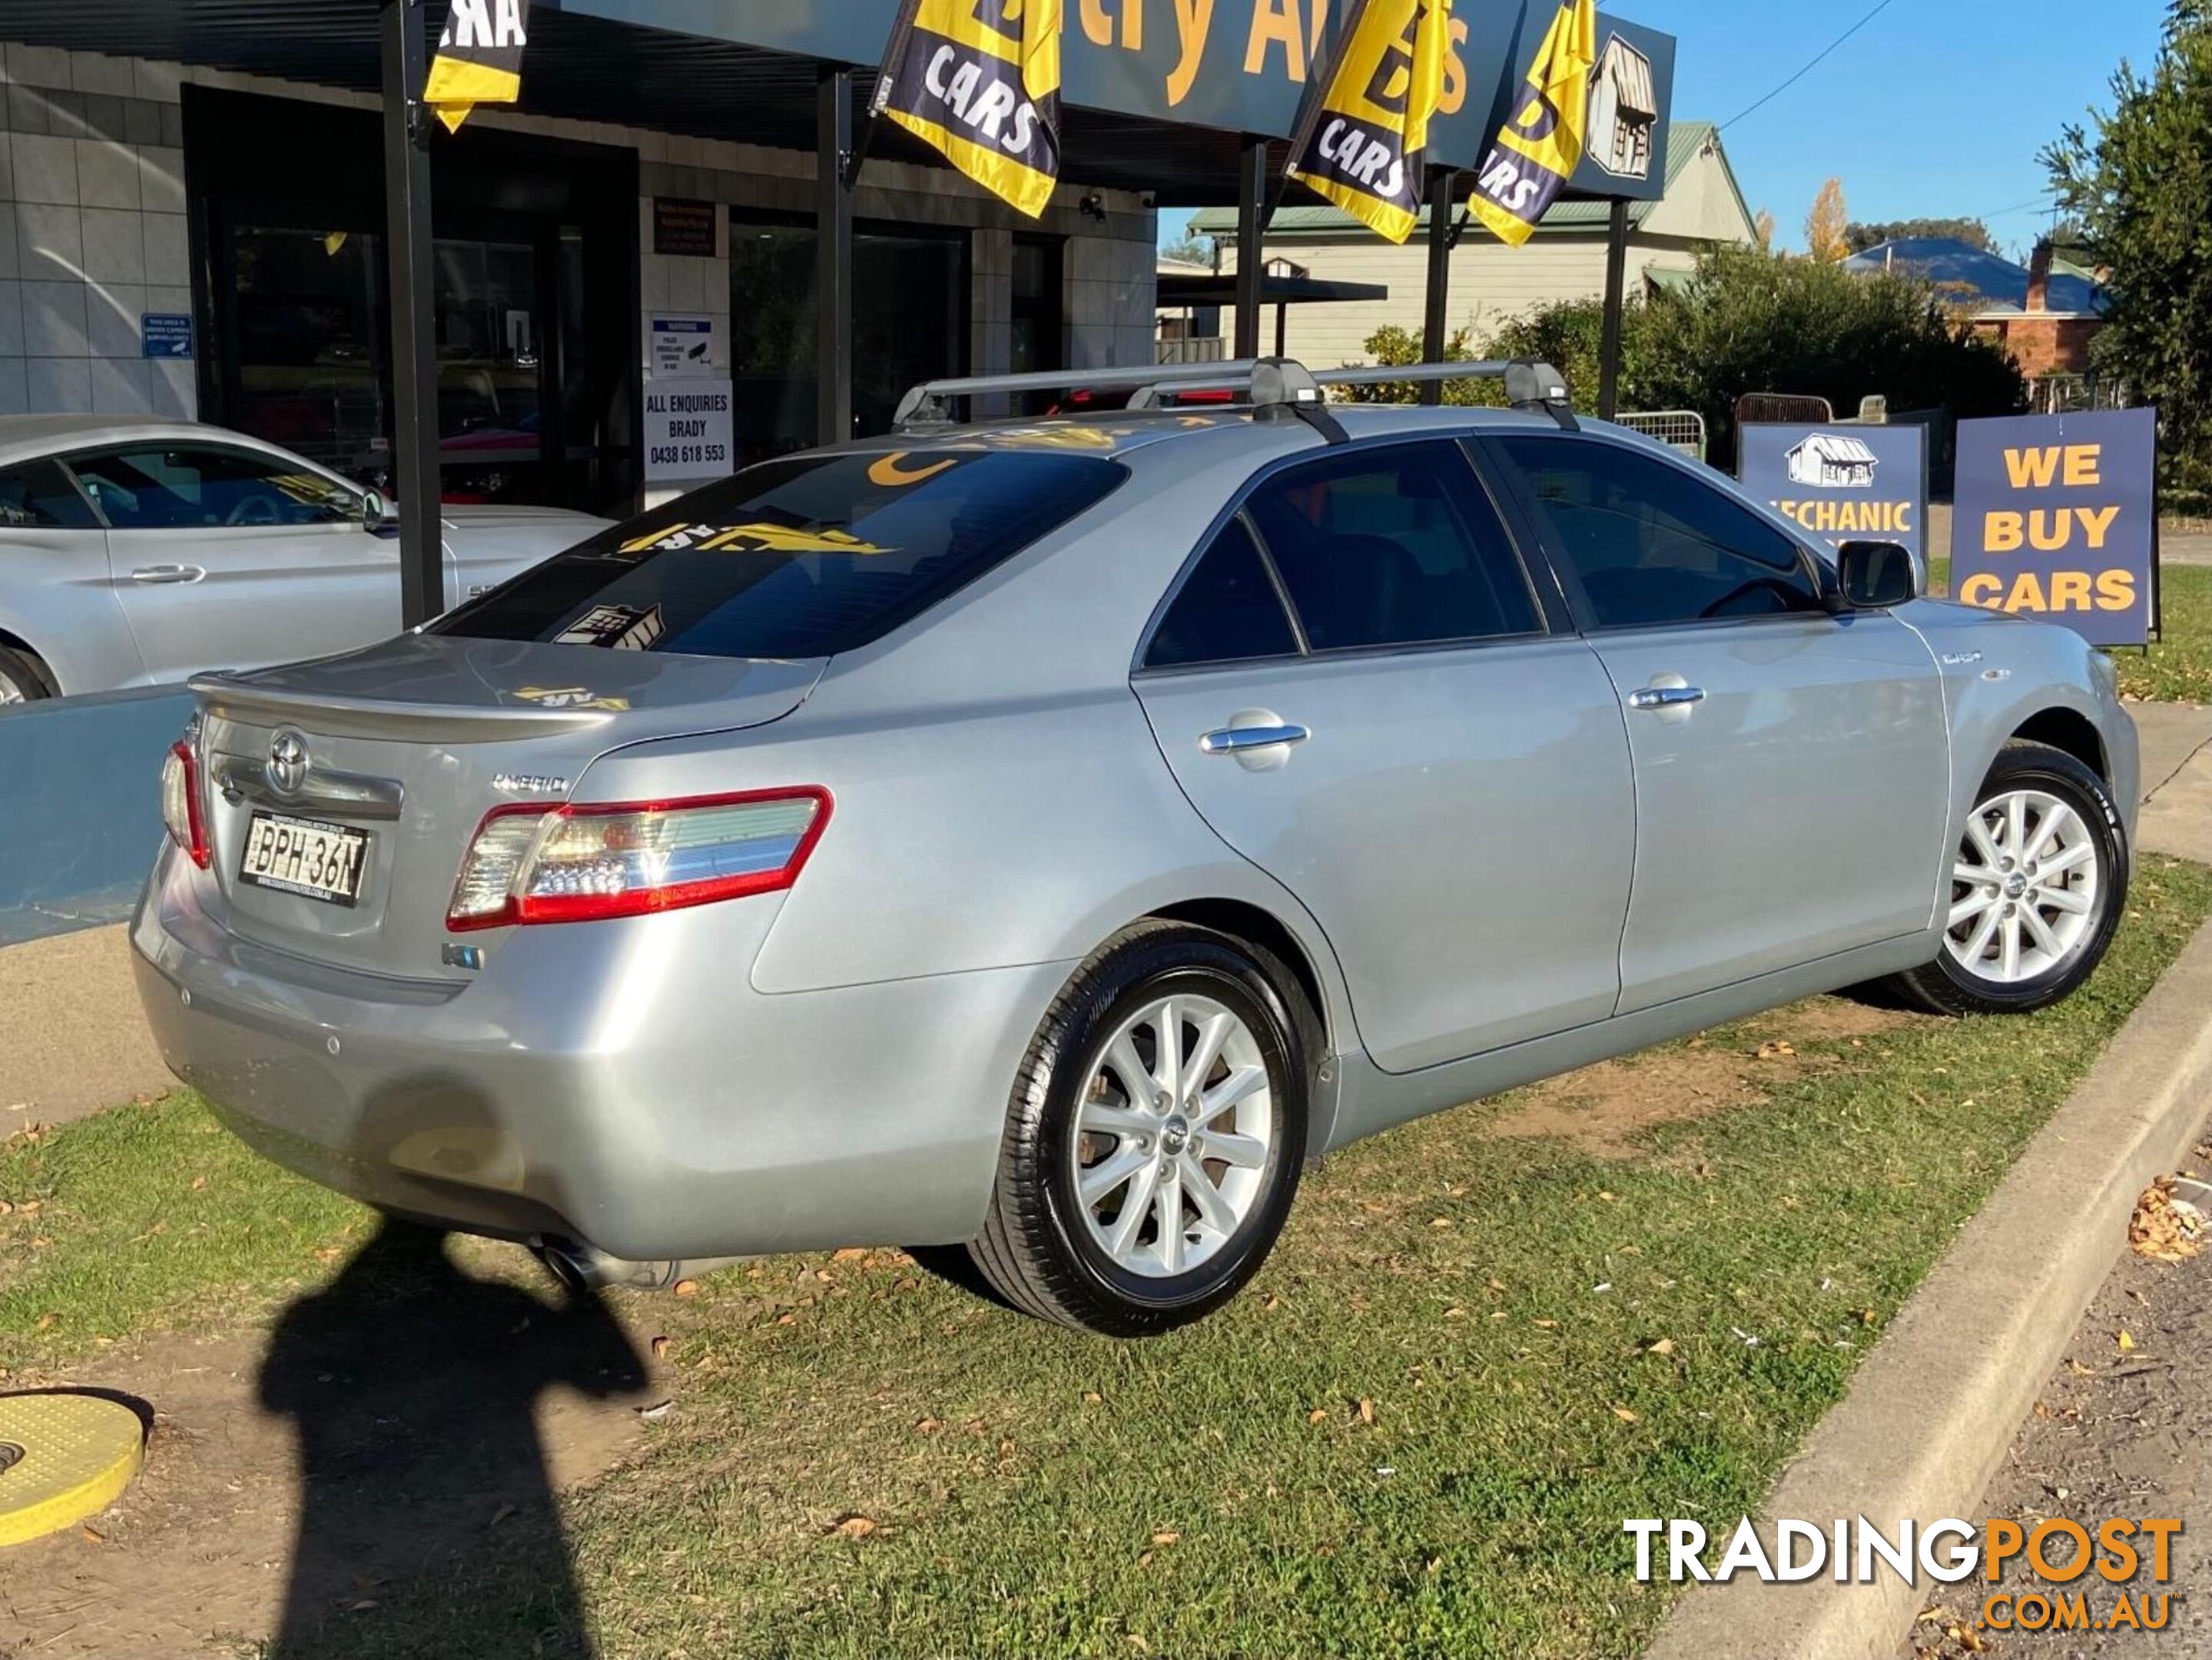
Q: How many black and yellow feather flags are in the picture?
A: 4